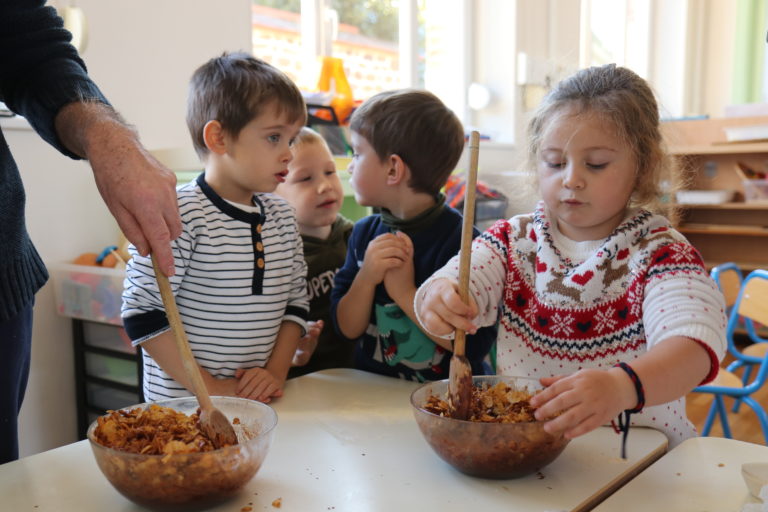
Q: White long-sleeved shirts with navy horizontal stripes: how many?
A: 1